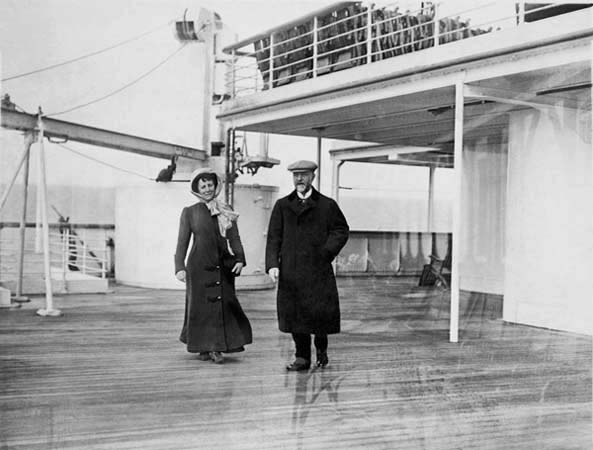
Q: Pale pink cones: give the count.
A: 0